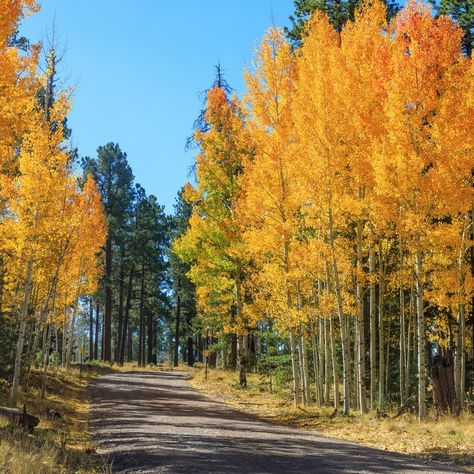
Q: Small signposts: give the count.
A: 2